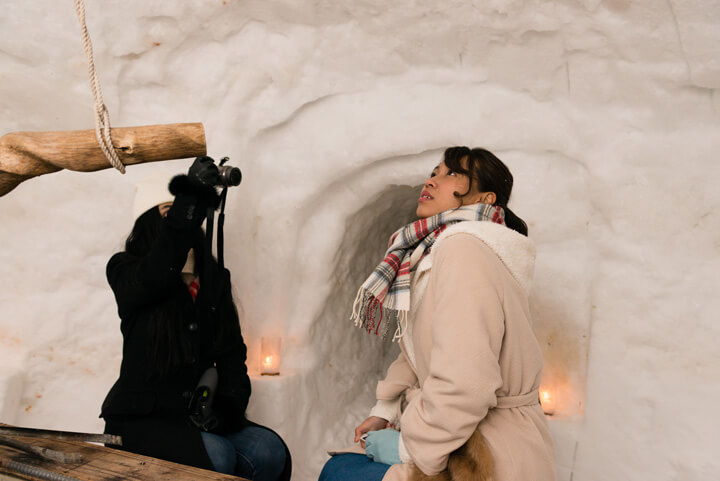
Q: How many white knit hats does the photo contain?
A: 1